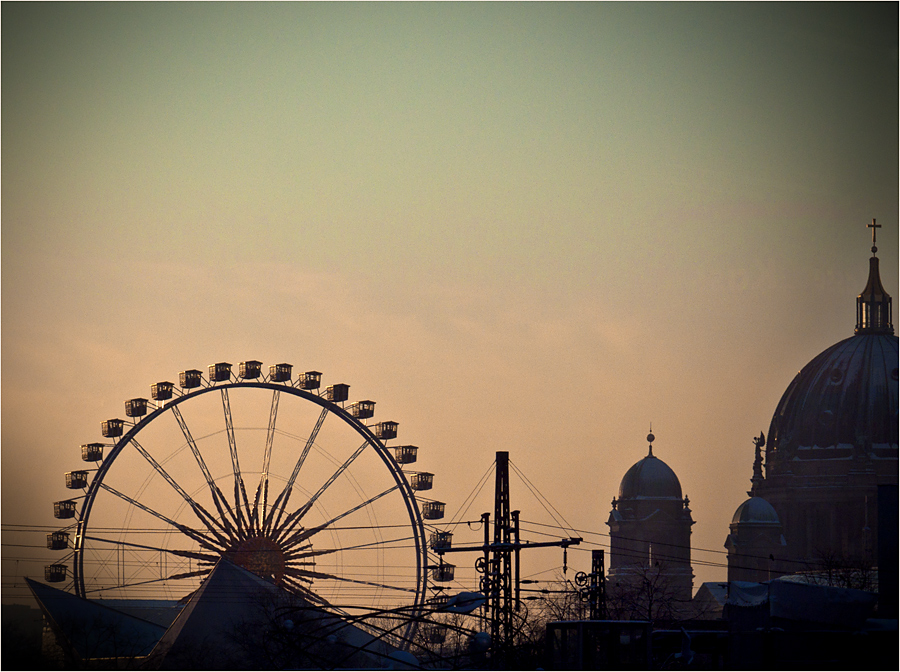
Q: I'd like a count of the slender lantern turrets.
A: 1